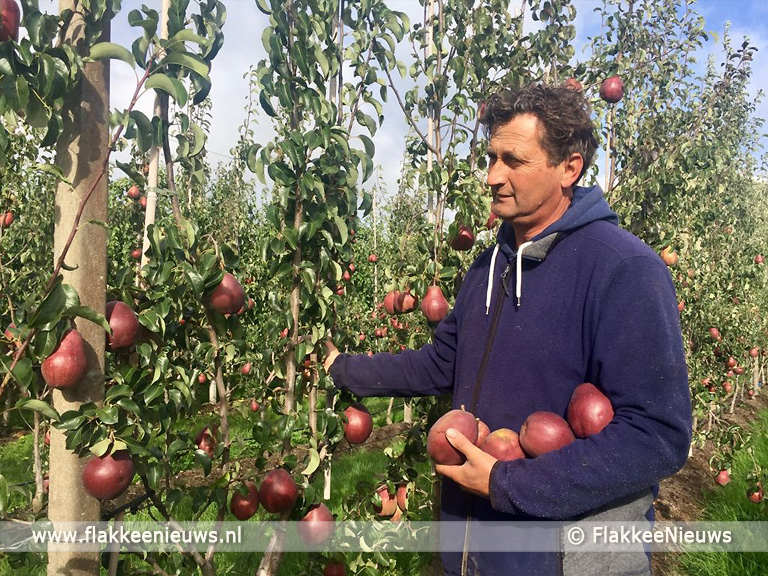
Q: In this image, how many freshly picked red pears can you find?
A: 5